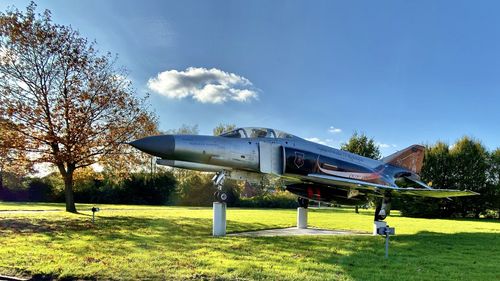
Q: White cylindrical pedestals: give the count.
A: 3